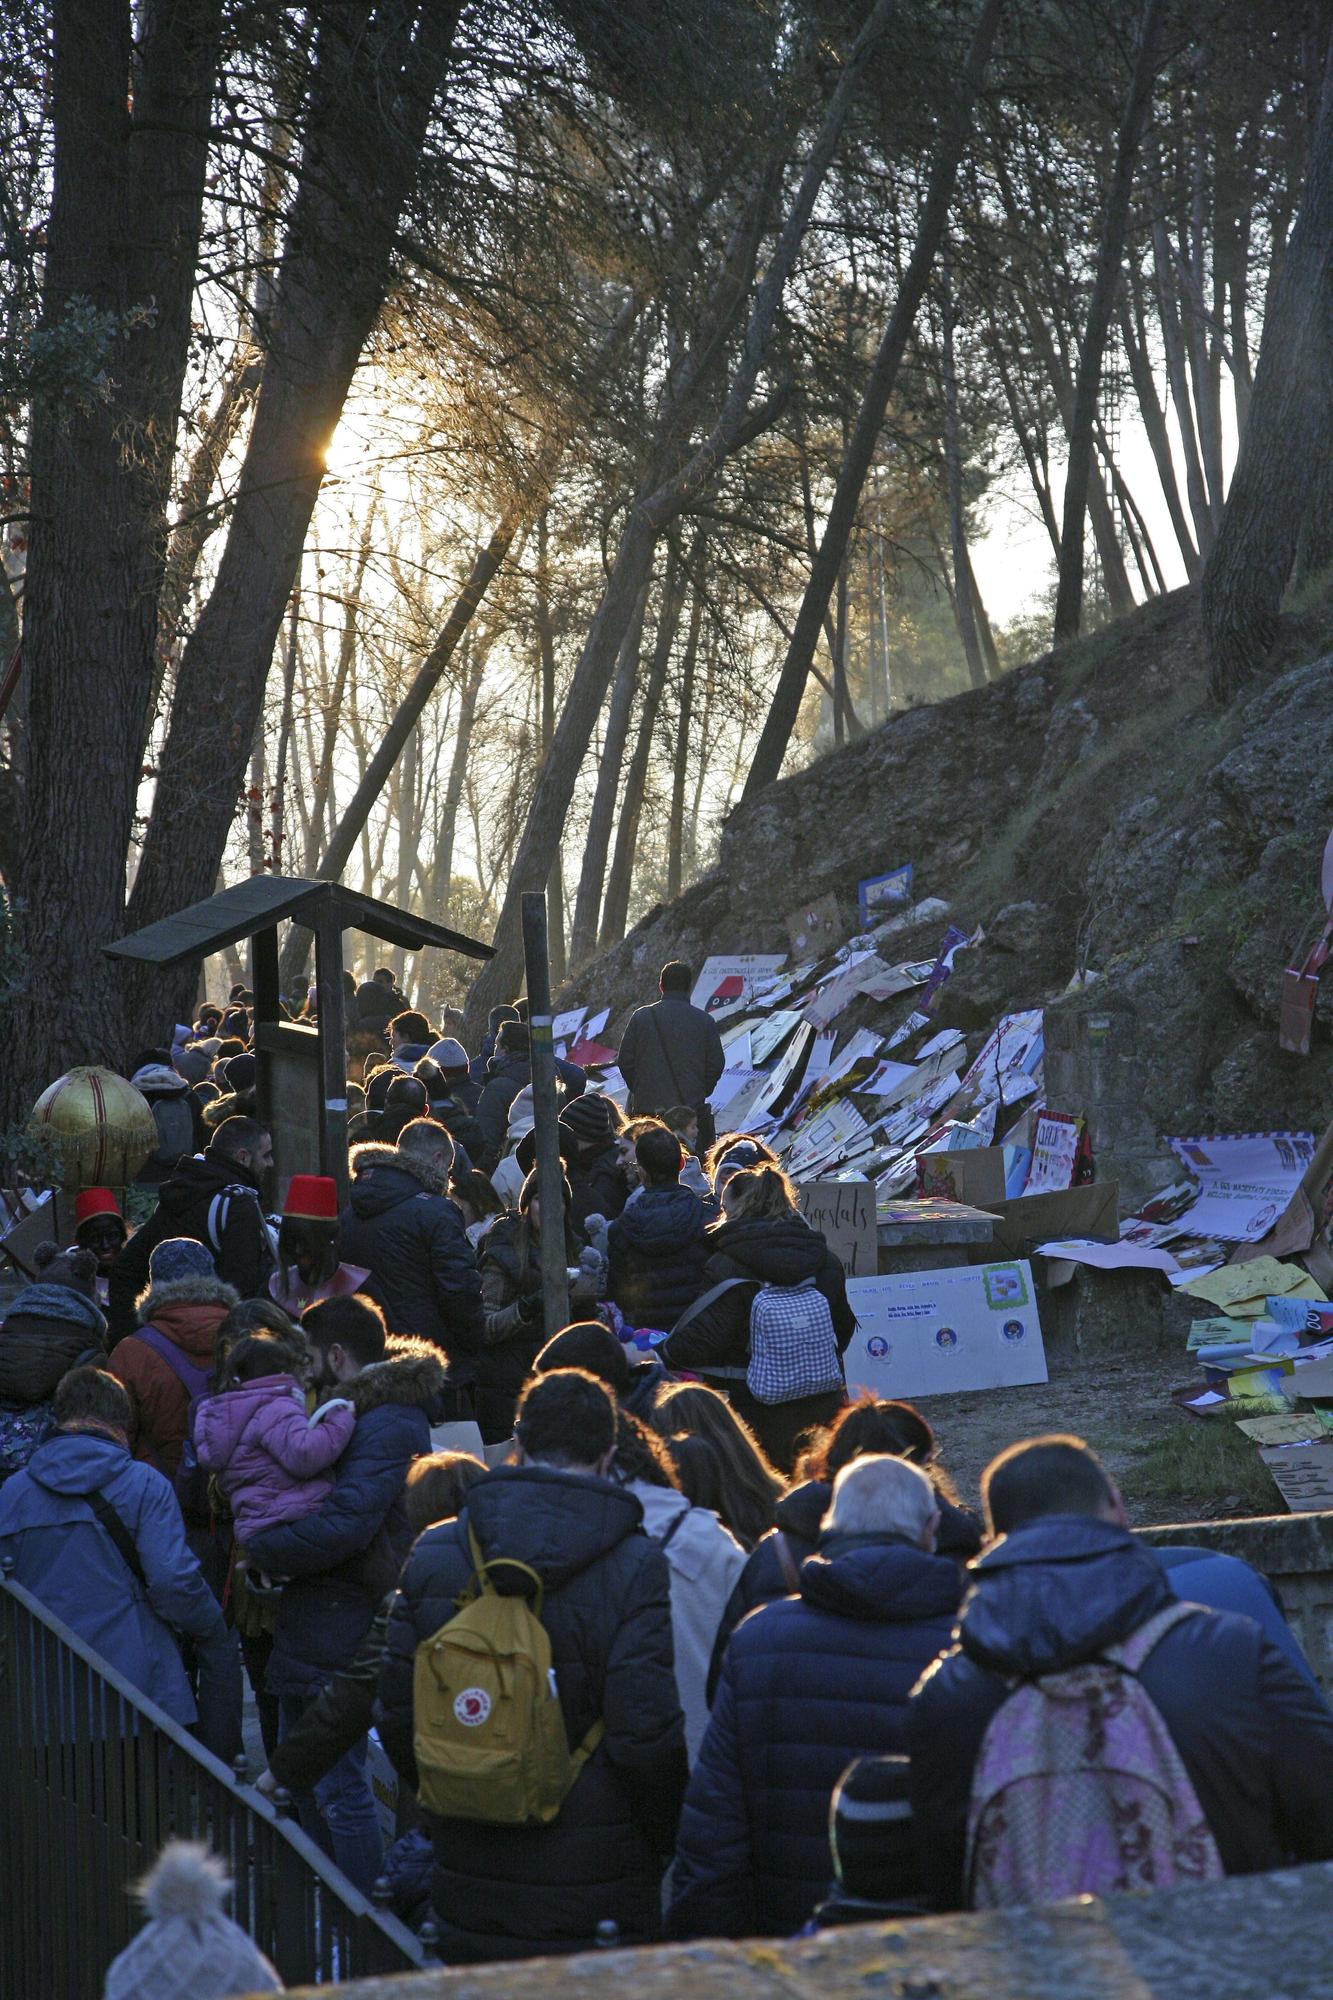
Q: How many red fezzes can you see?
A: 2